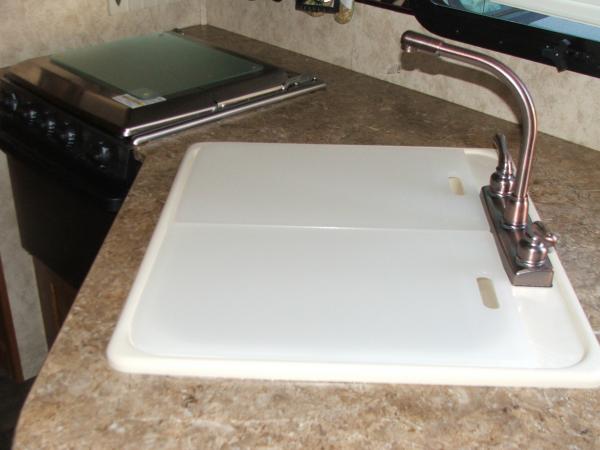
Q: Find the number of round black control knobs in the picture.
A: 5